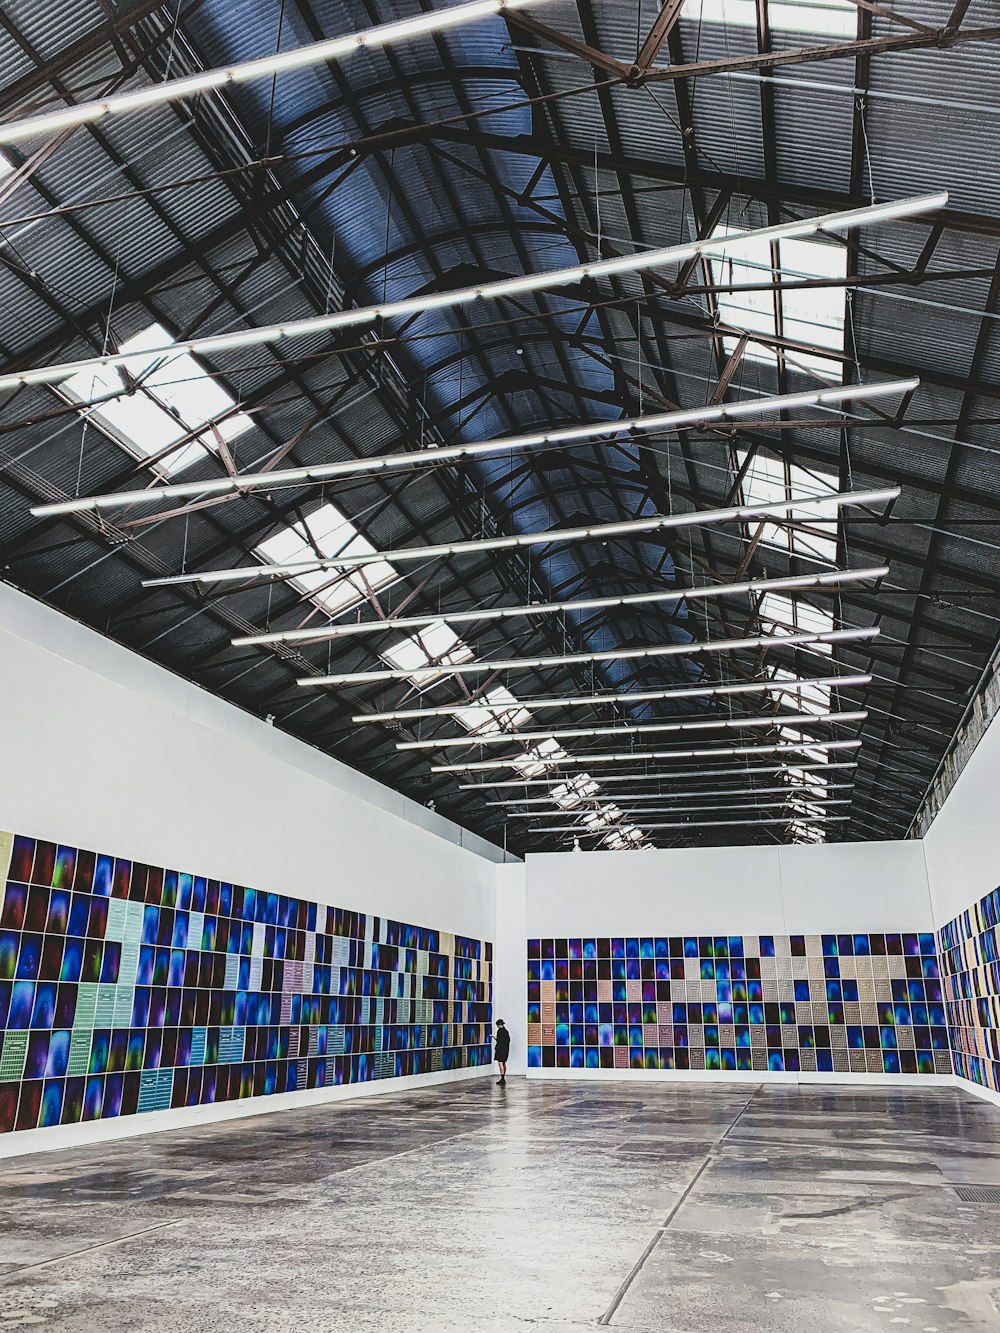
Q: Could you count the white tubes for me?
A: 13